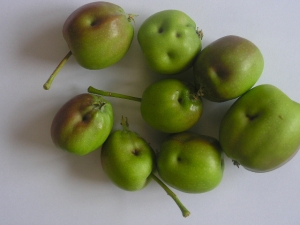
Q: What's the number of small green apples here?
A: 8